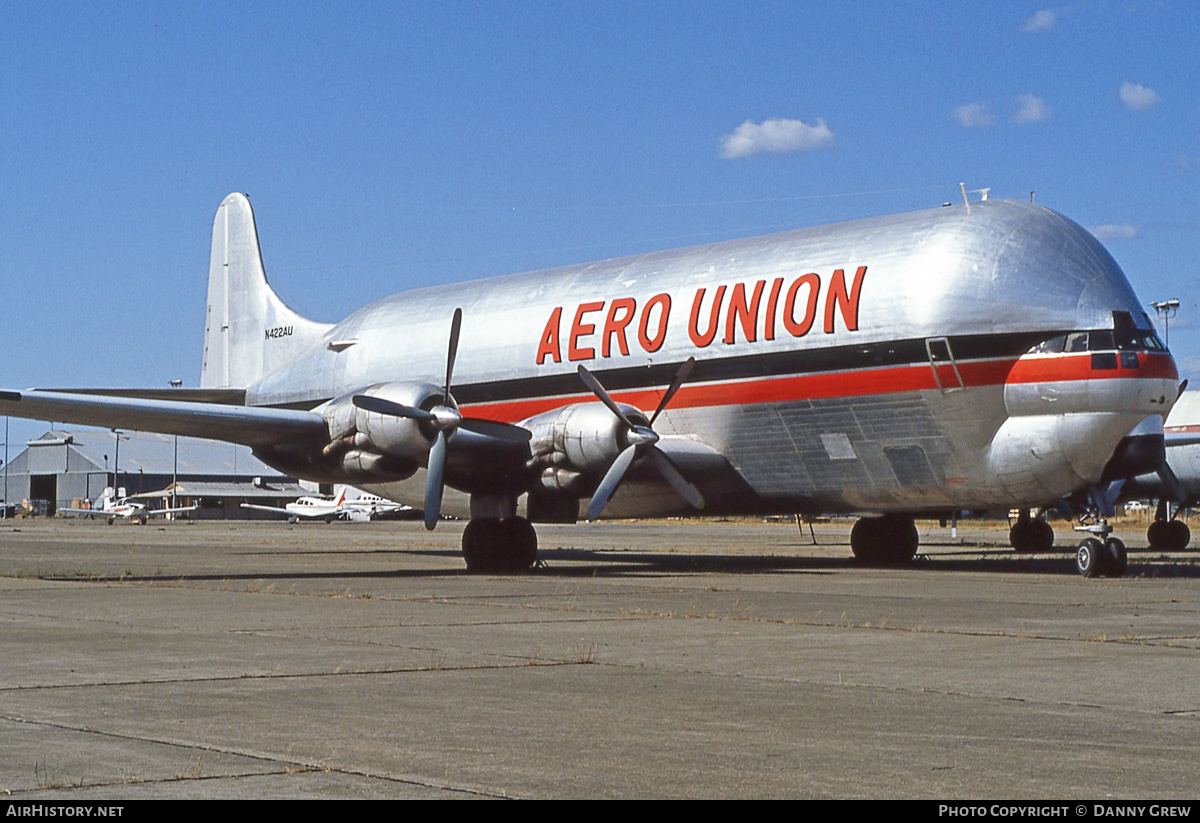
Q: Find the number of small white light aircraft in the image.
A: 3